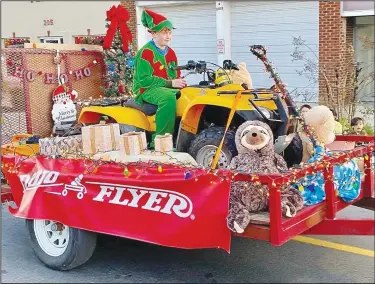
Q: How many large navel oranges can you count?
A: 0